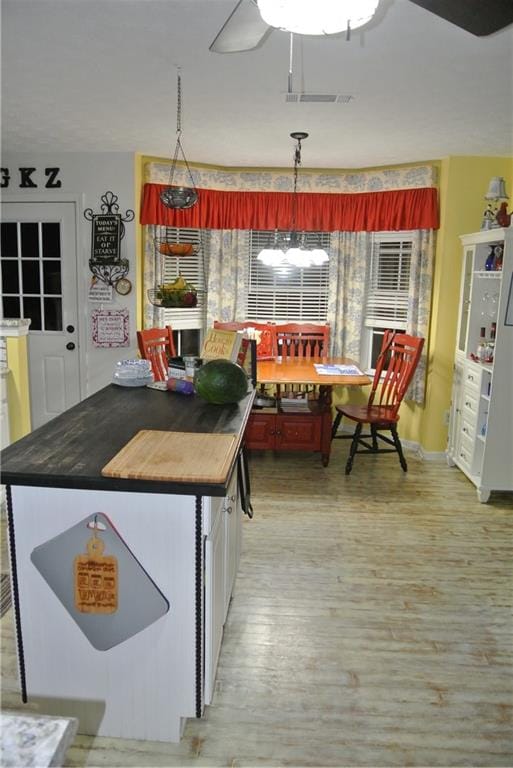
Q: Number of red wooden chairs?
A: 4